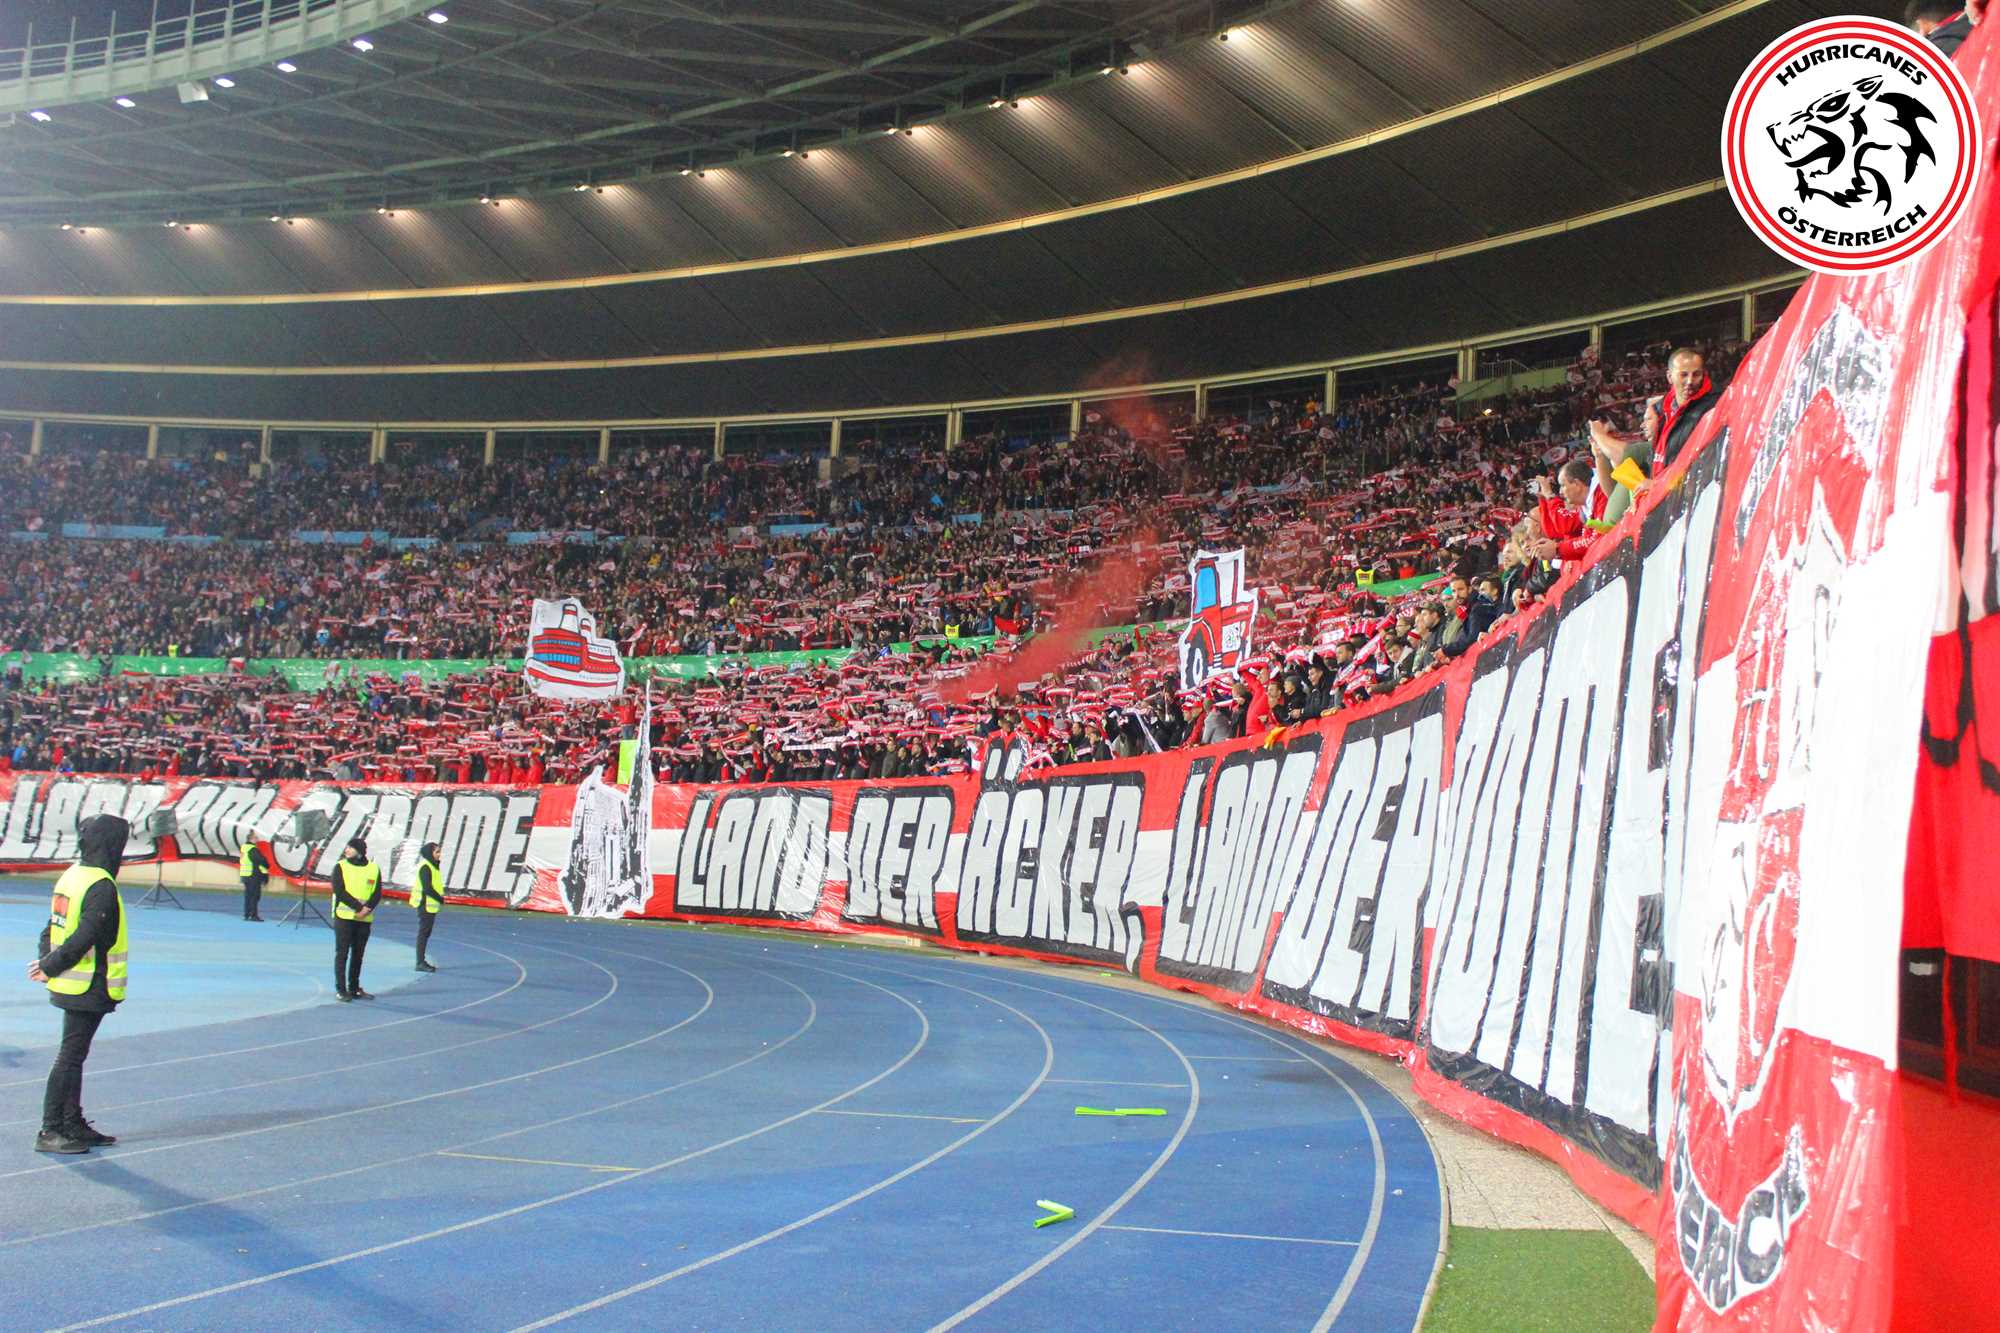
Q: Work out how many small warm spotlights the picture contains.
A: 12